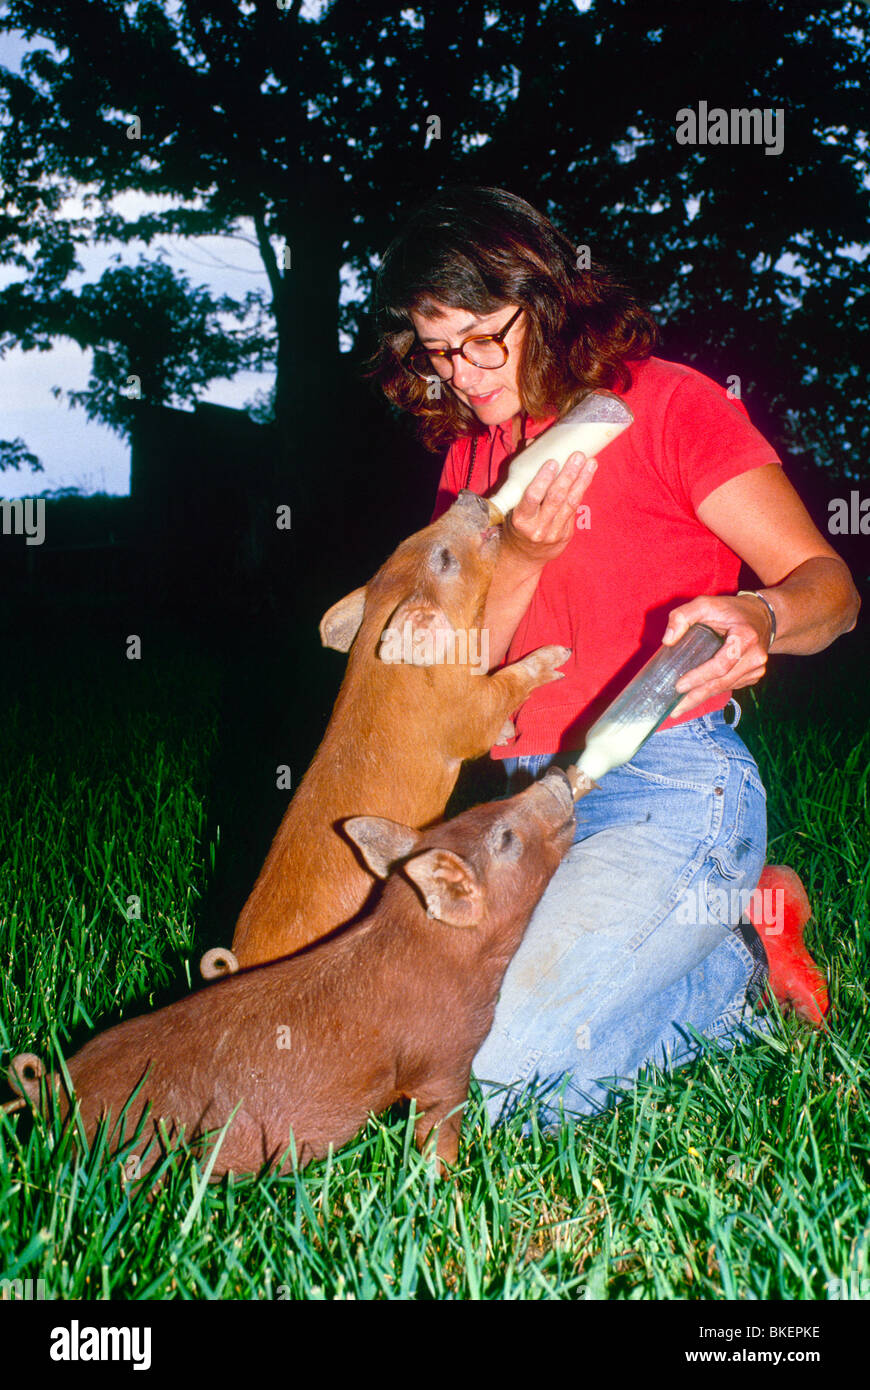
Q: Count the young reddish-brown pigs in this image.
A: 2